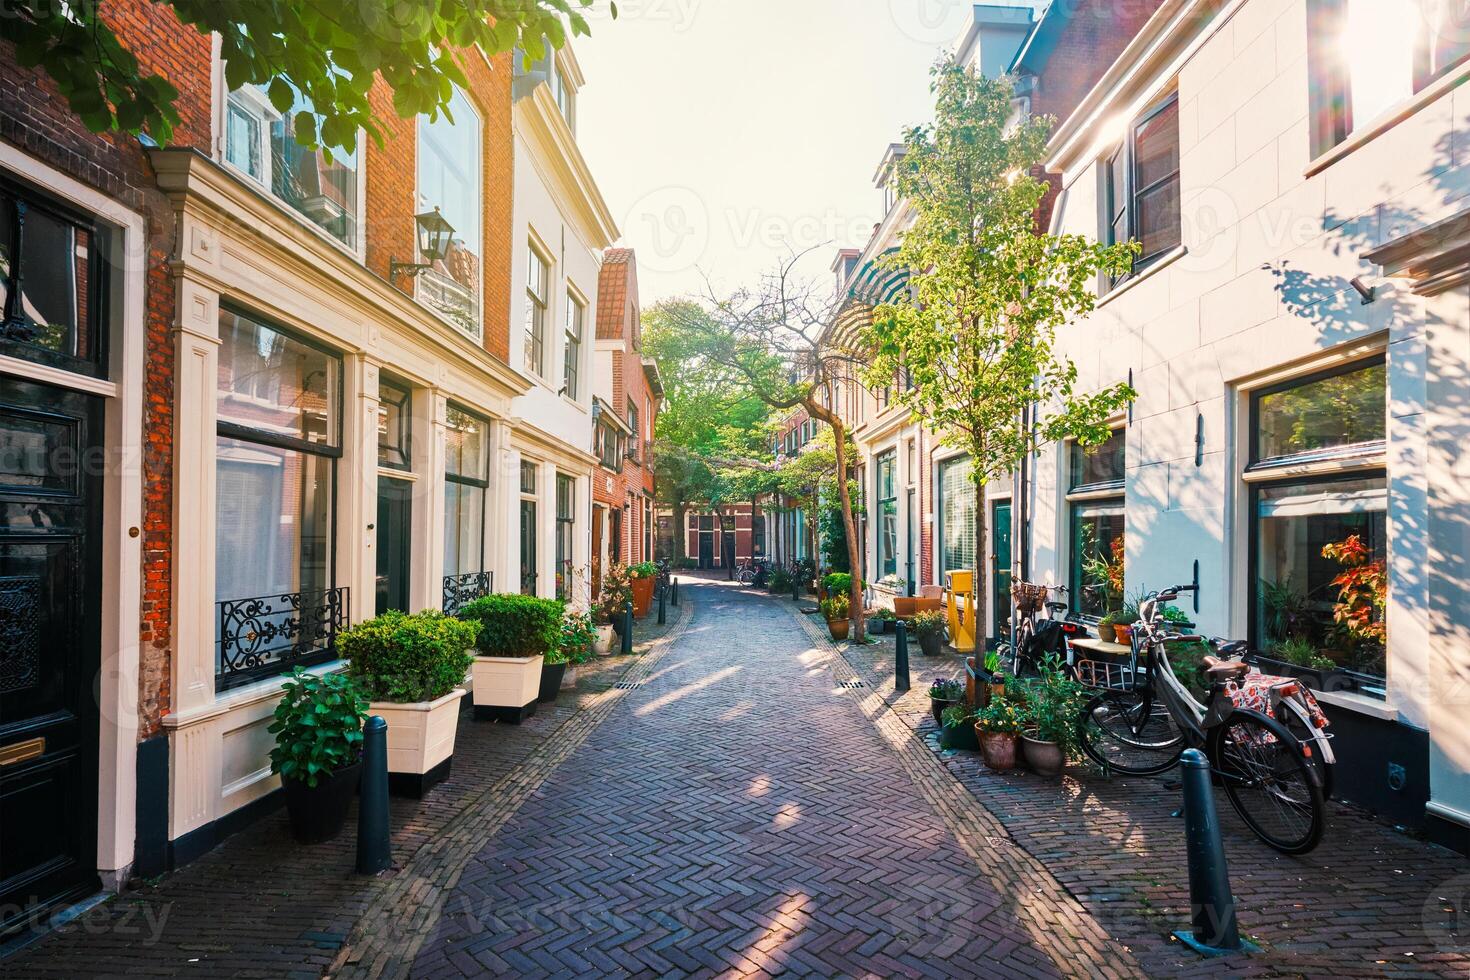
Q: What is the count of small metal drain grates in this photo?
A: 2